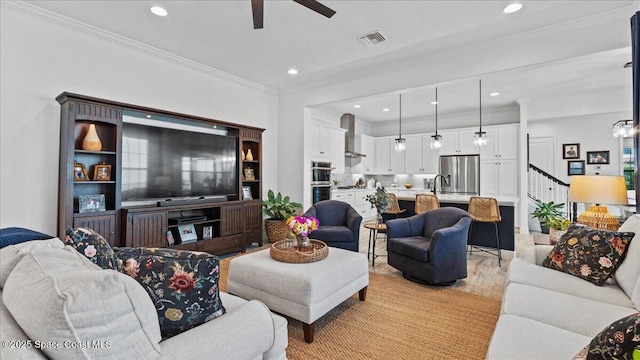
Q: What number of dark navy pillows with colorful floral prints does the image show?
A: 4